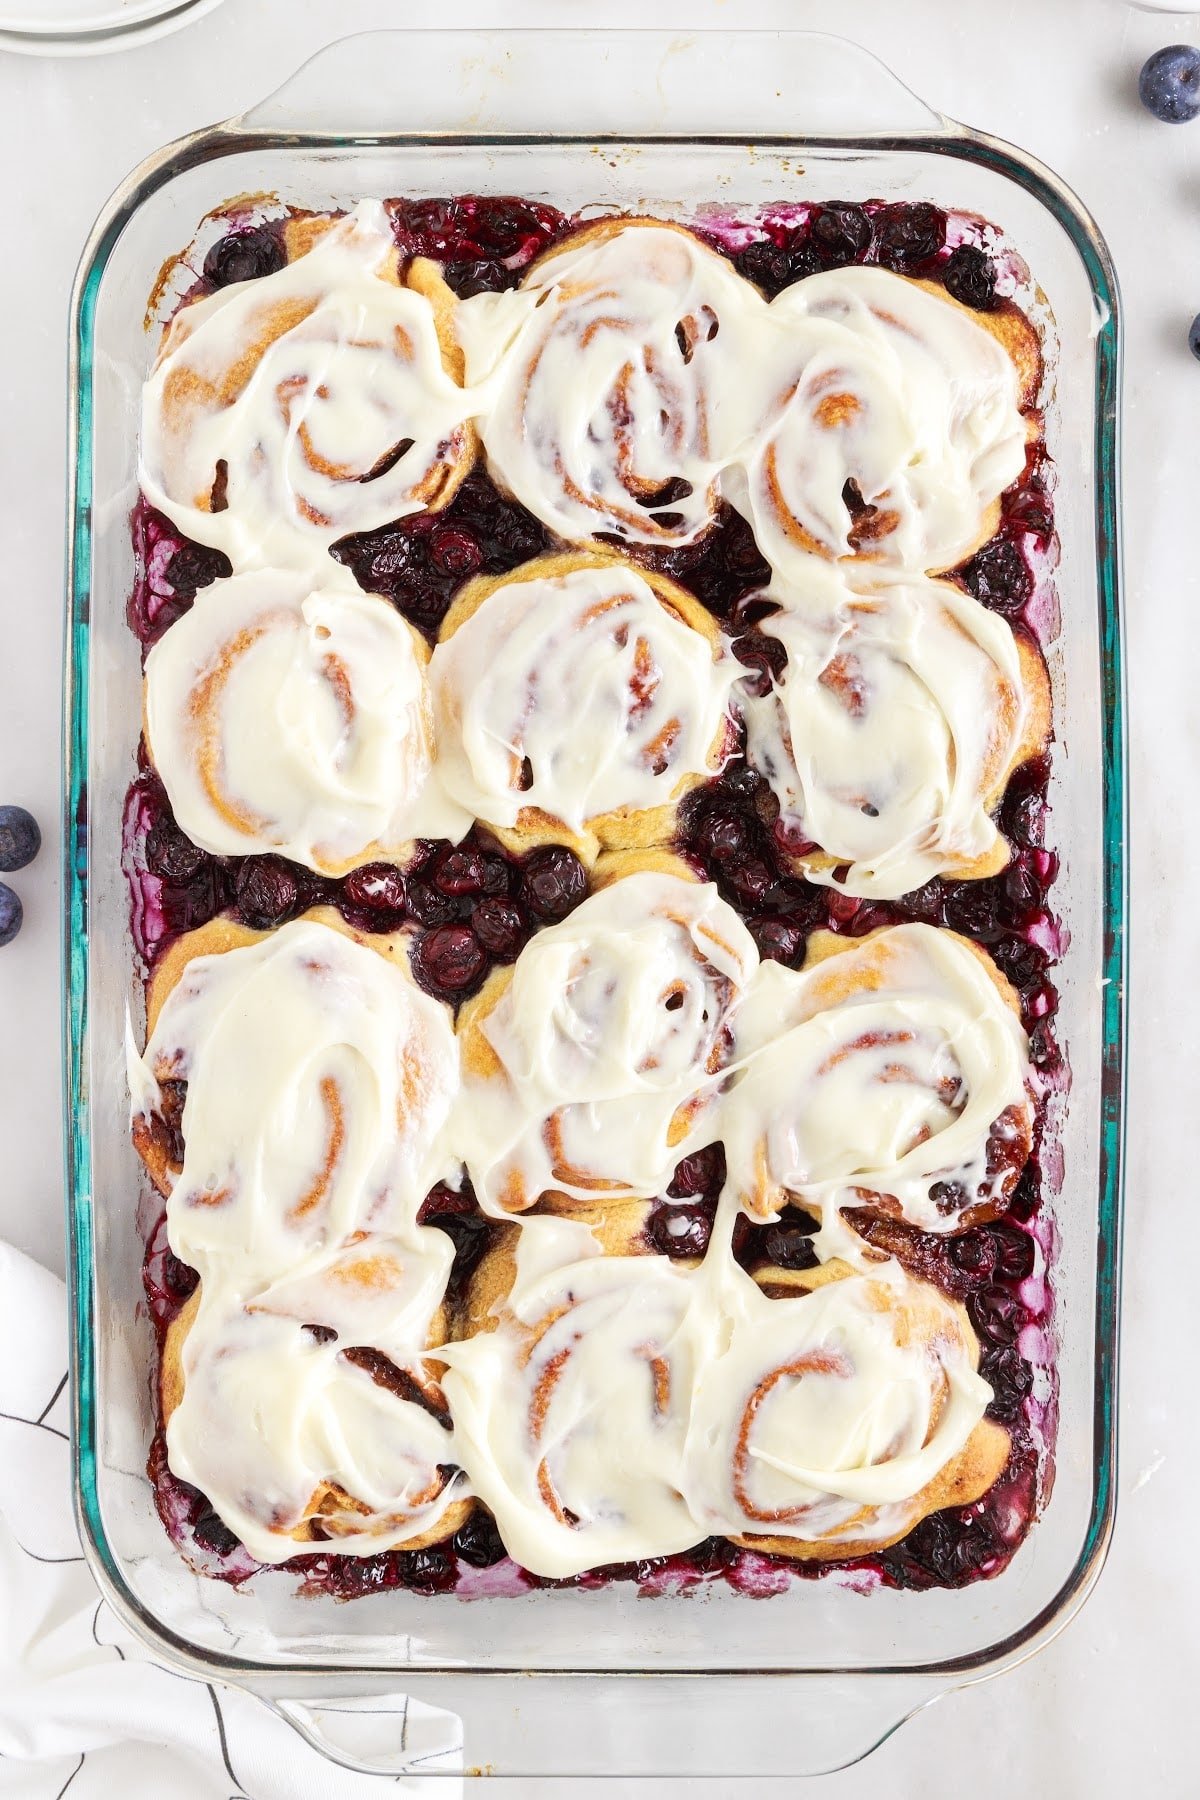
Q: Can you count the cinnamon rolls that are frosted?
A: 12